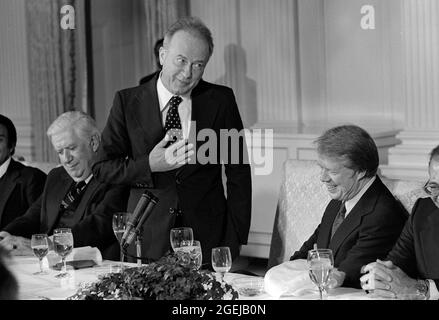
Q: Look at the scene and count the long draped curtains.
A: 2